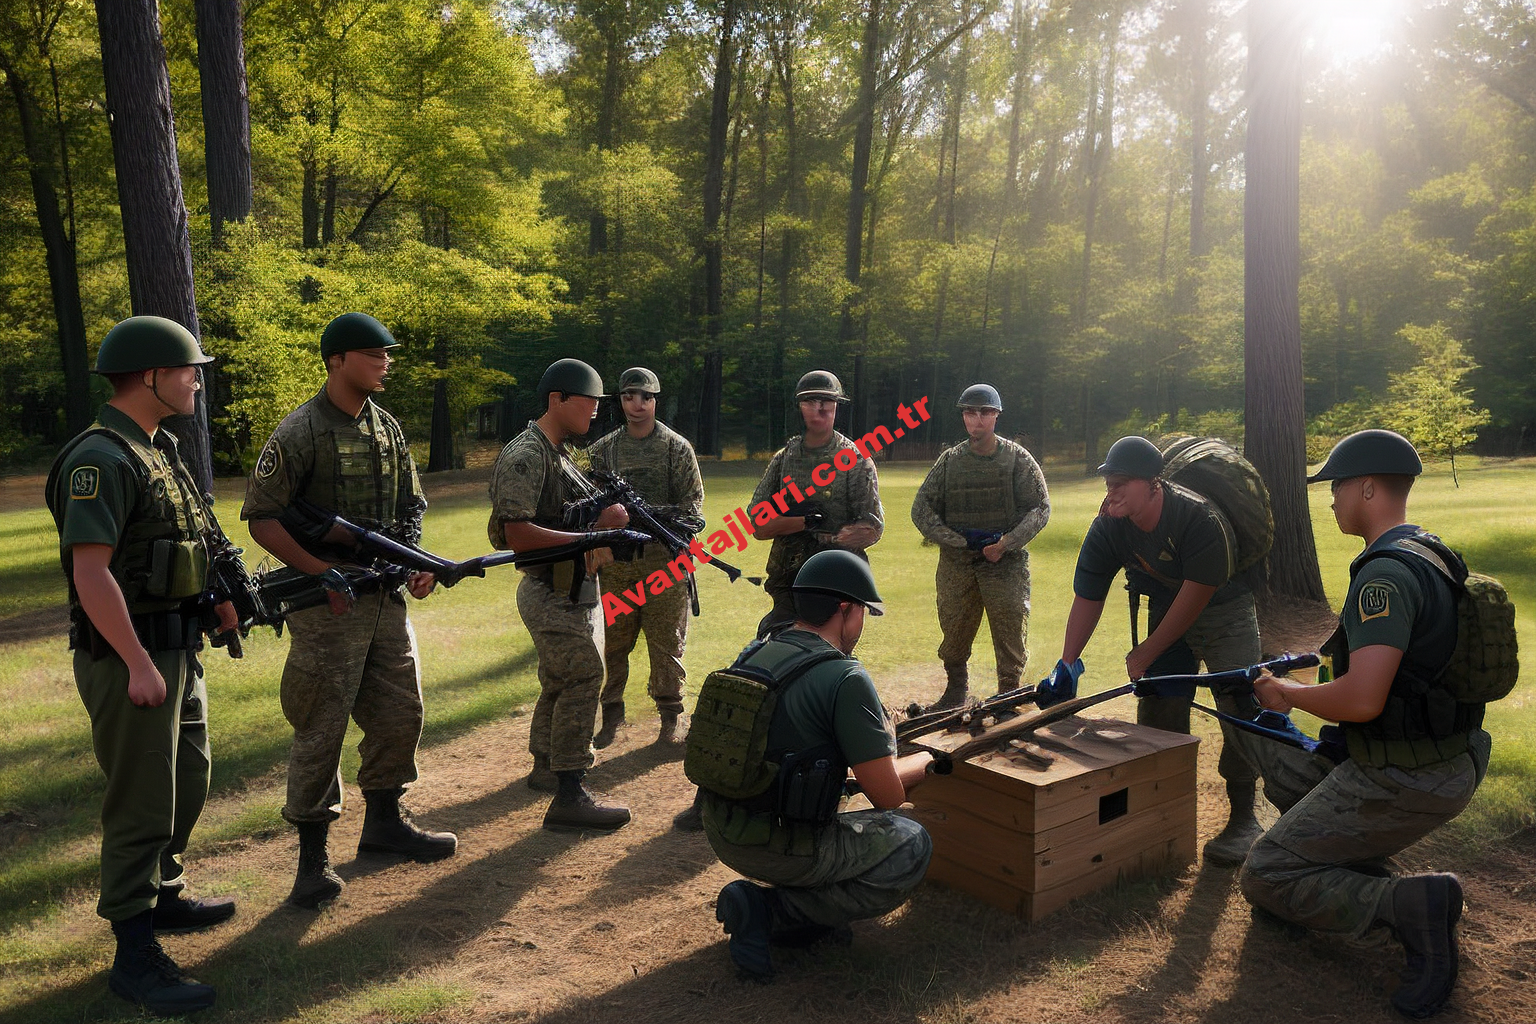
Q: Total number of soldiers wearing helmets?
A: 9